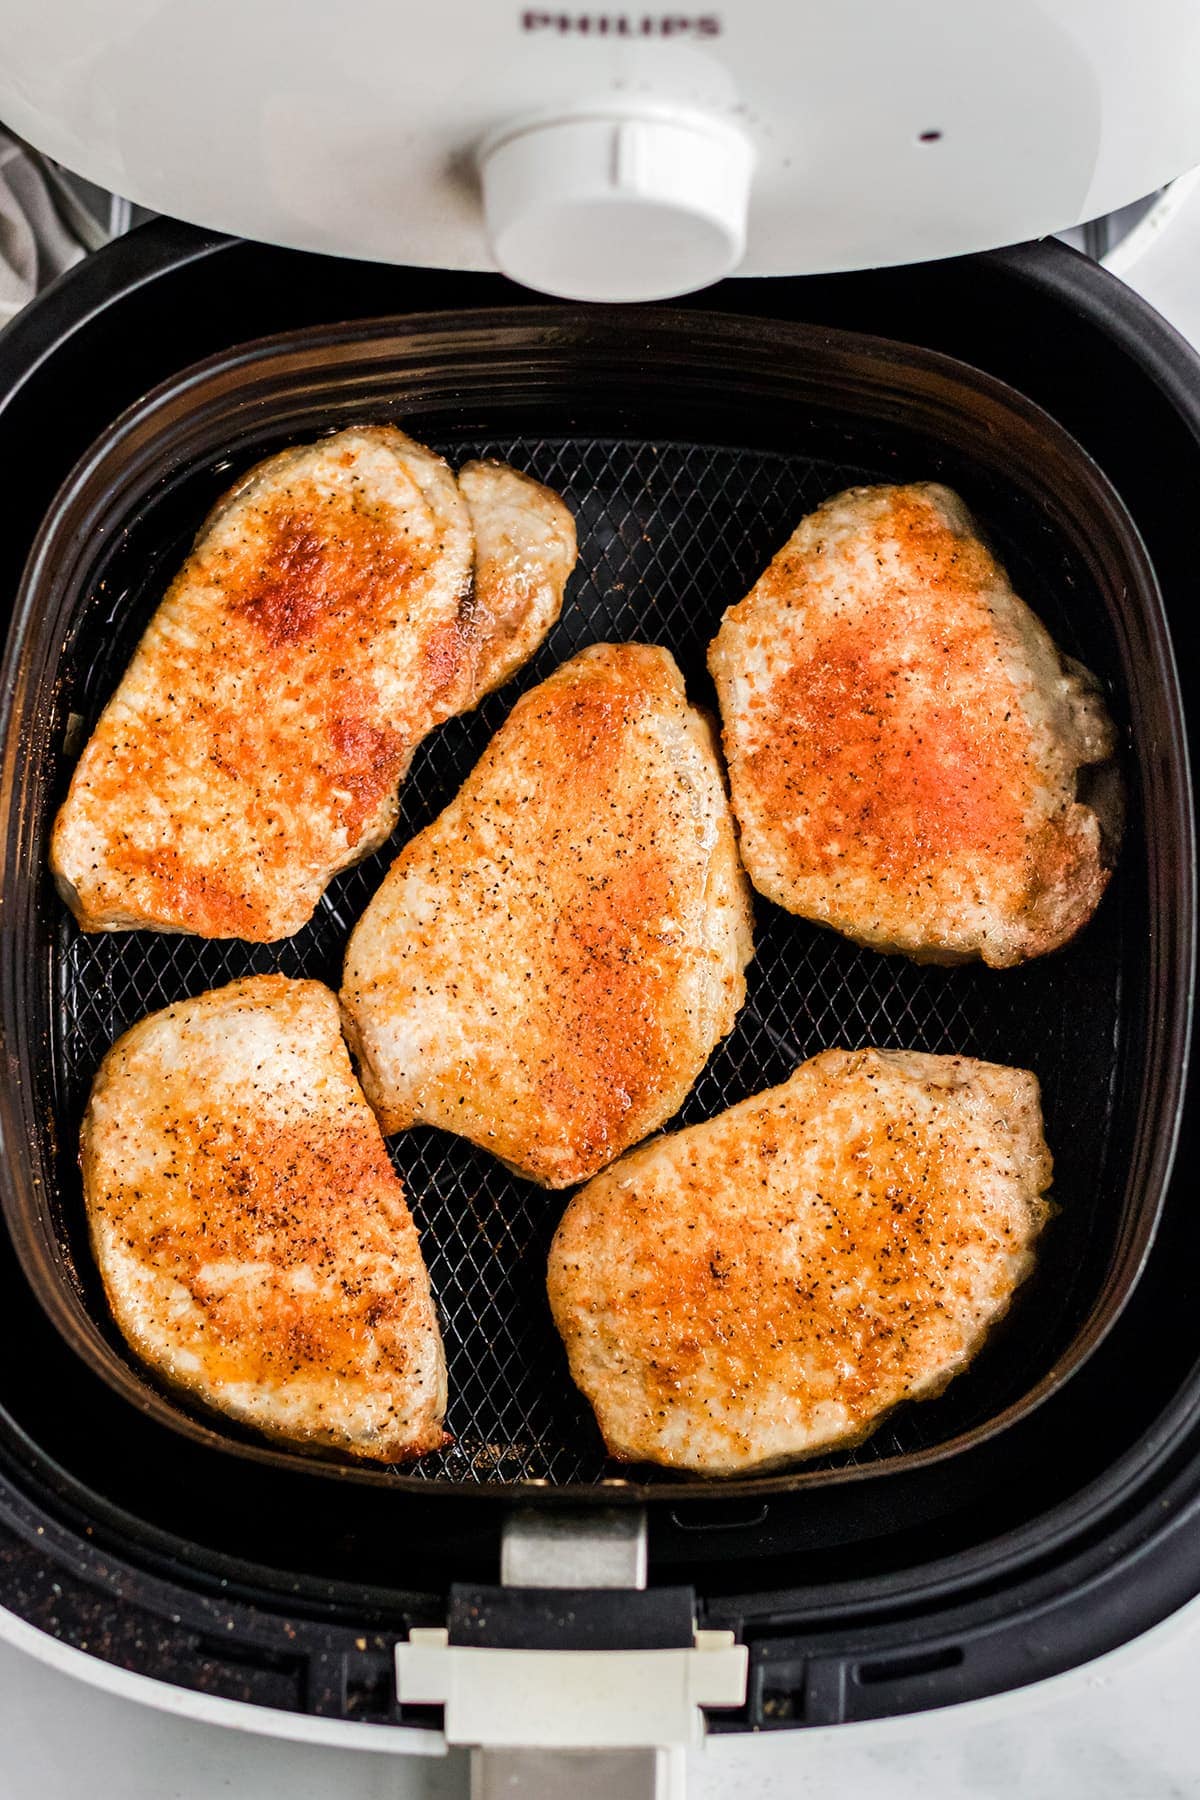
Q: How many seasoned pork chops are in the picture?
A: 5